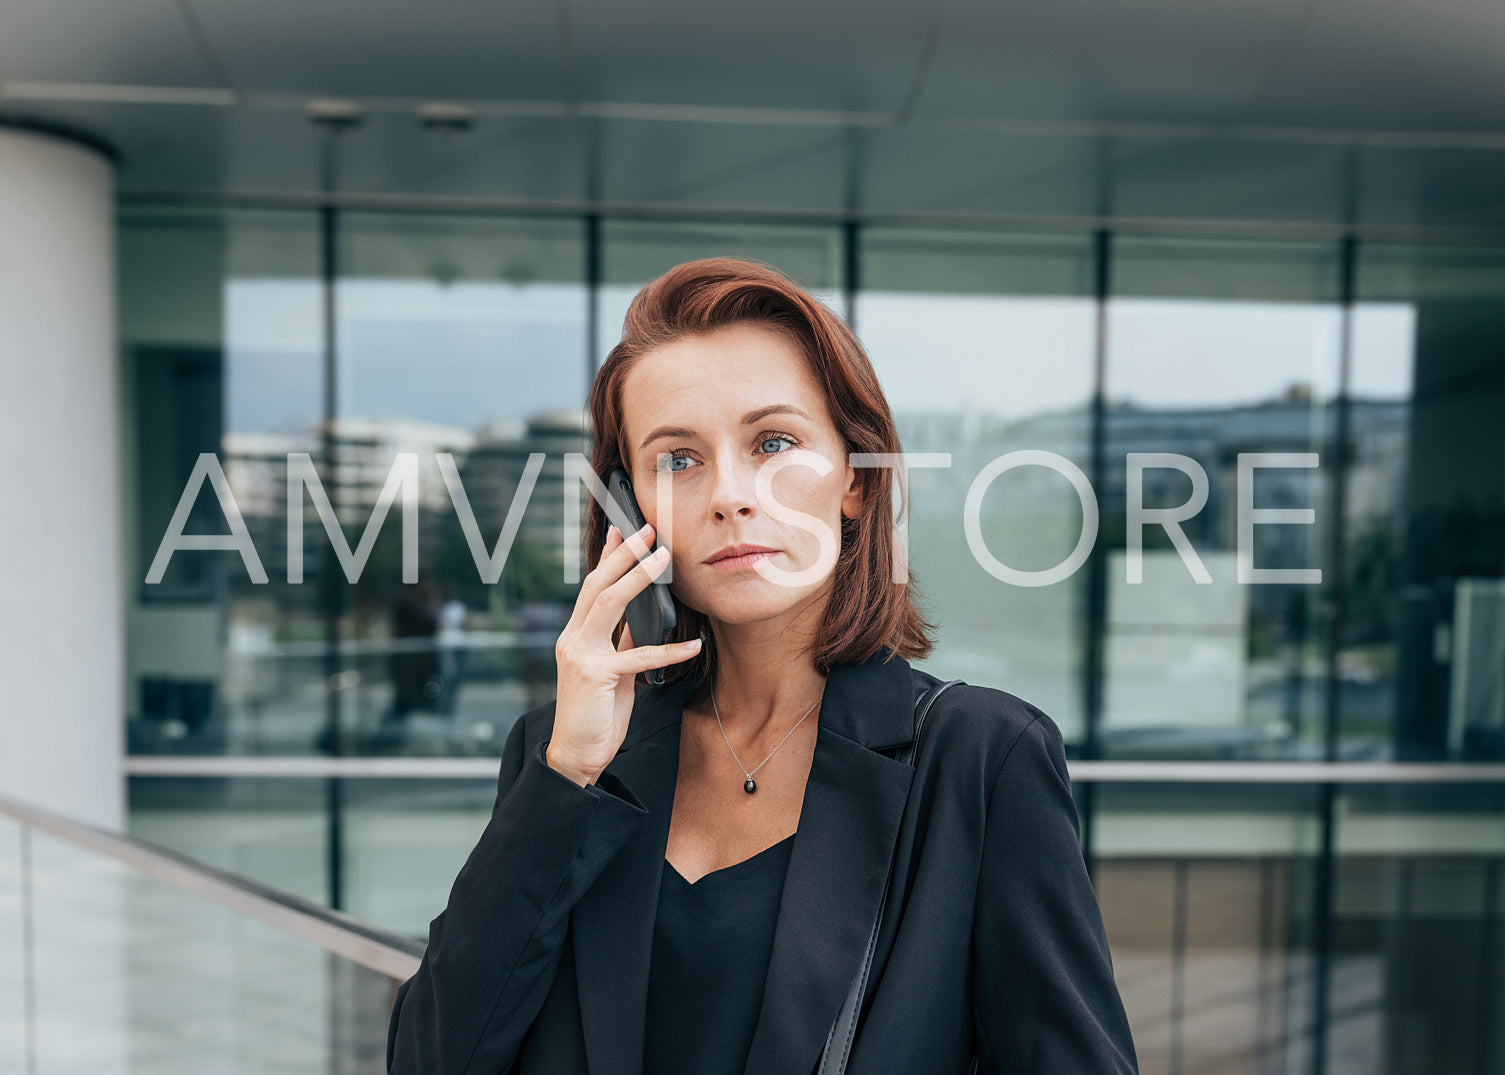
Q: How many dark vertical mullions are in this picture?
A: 5